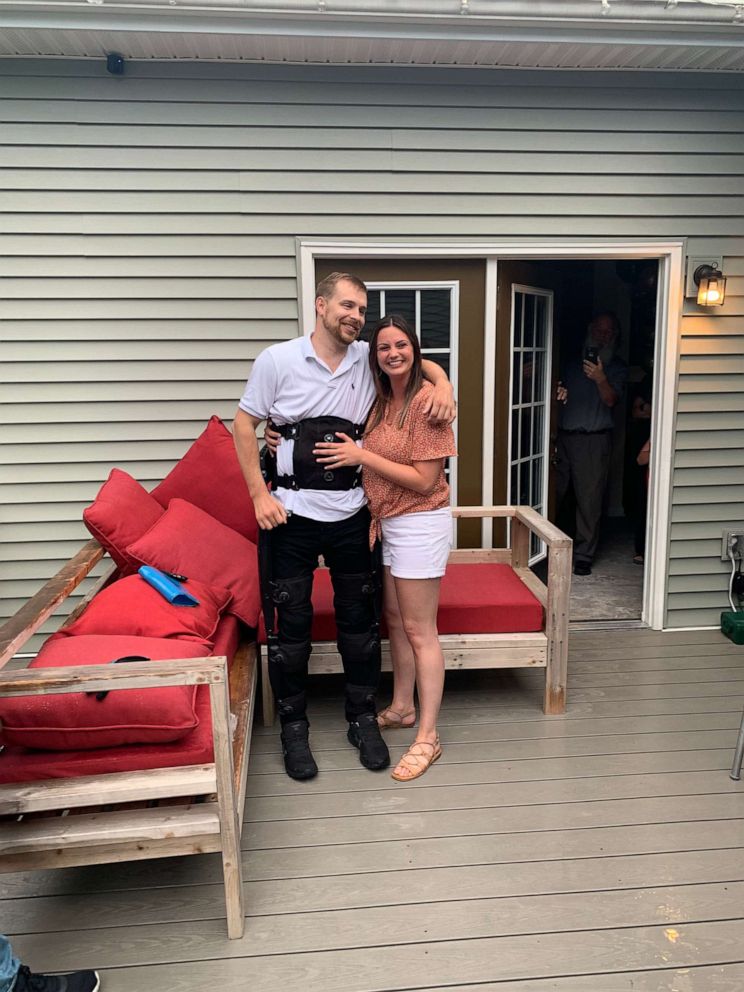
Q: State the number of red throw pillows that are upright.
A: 3